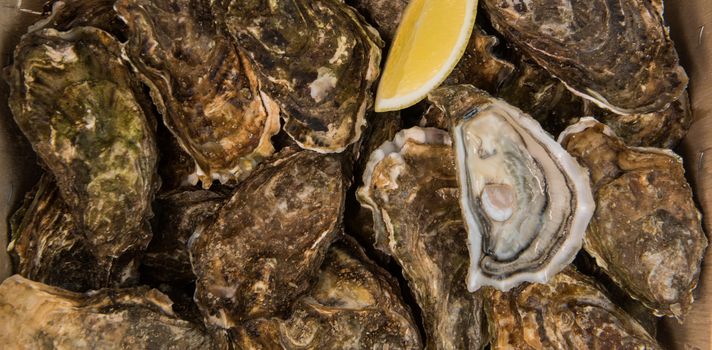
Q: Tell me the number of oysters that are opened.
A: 1